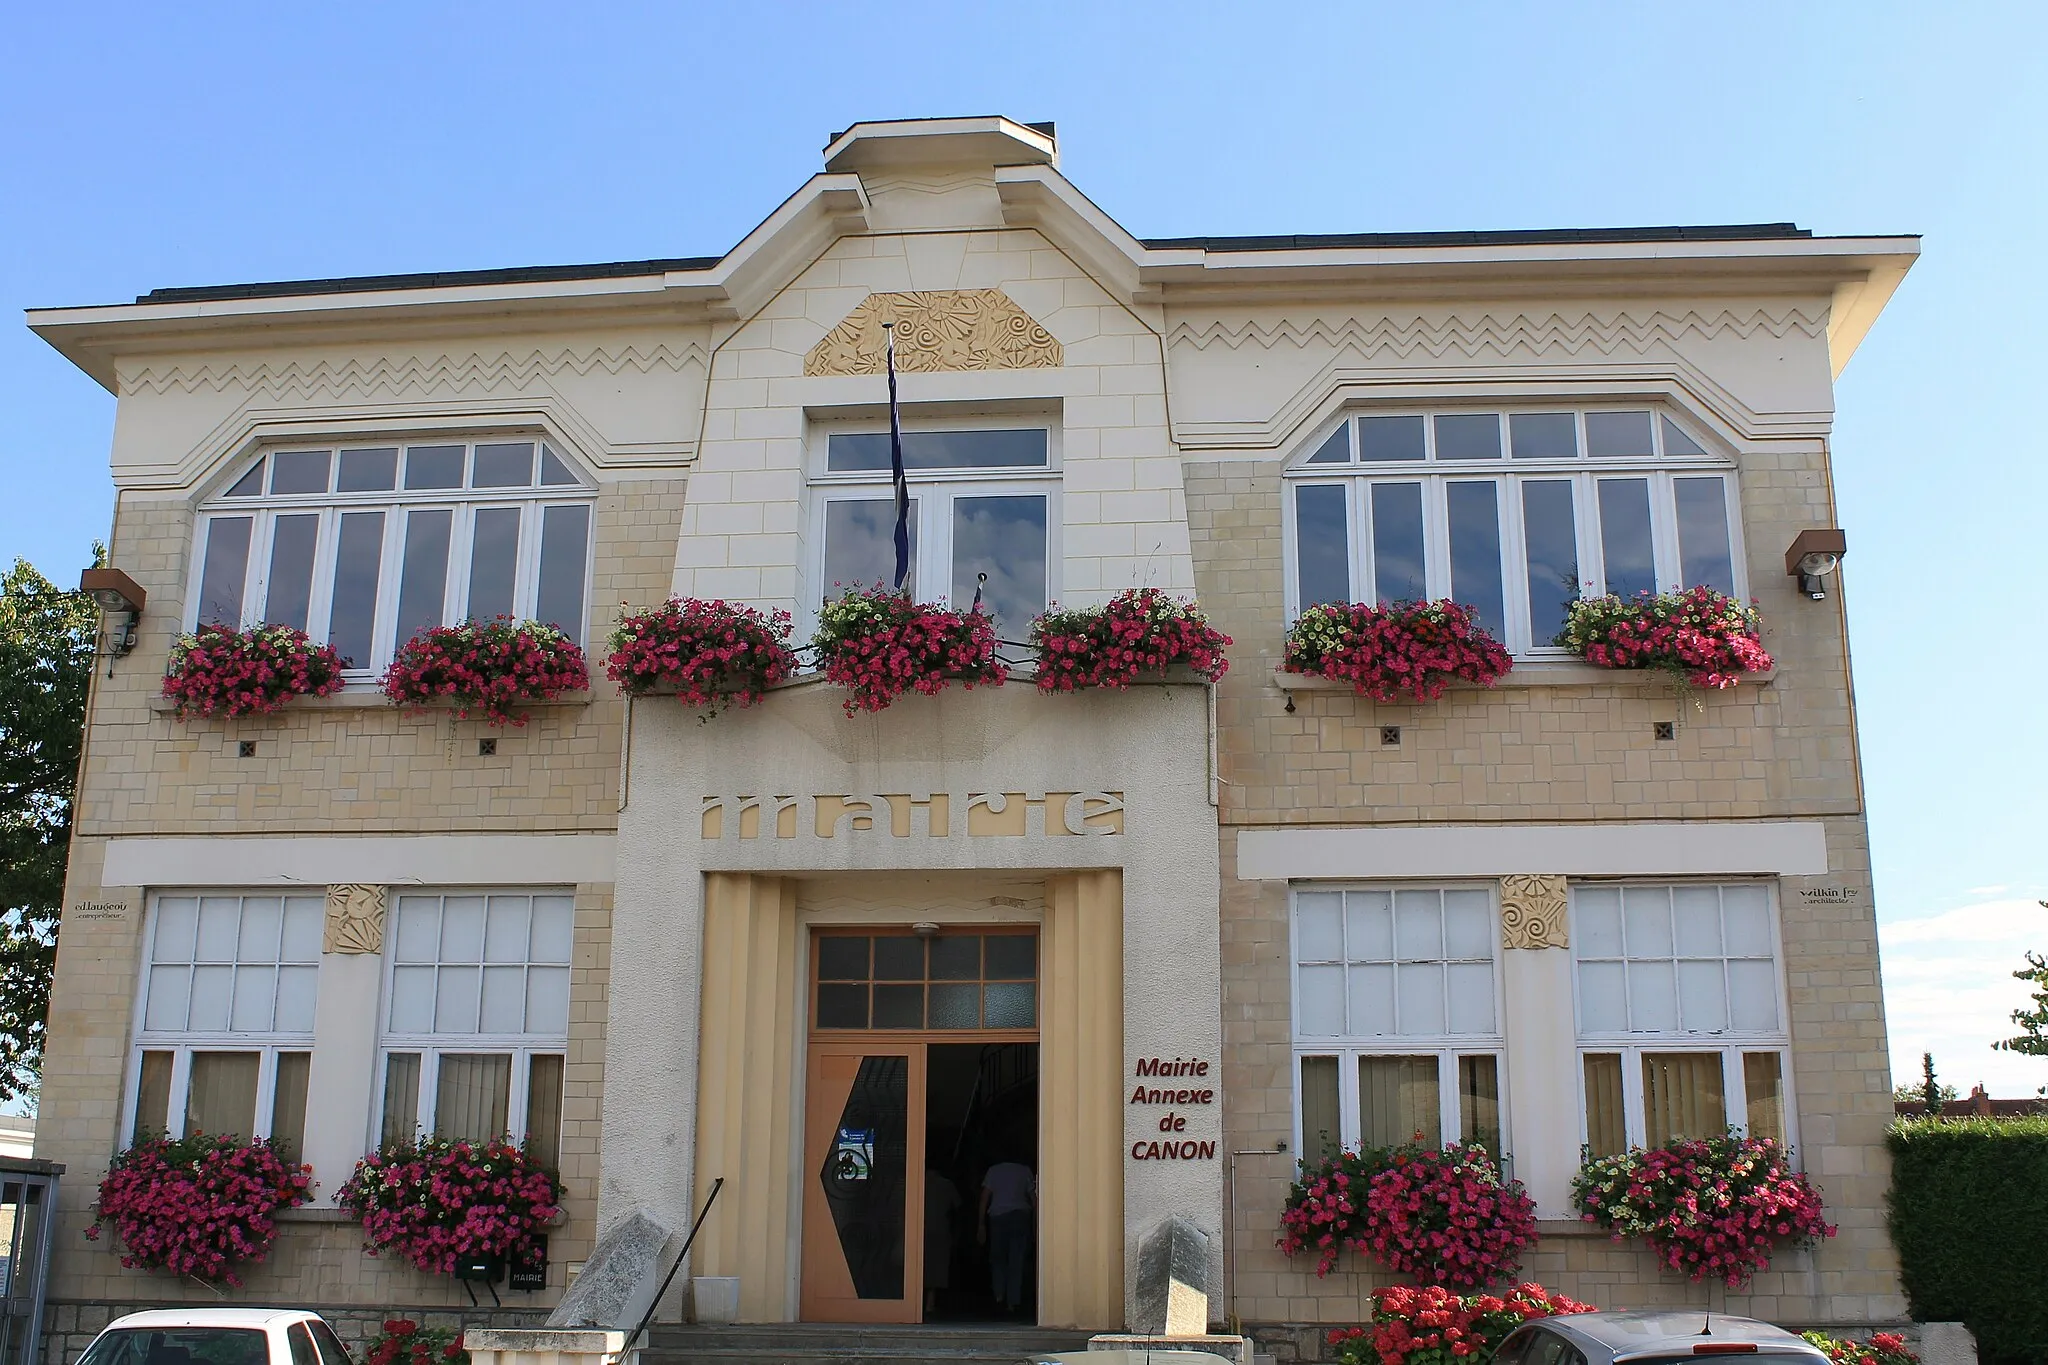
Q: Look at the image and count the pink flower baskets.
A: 11